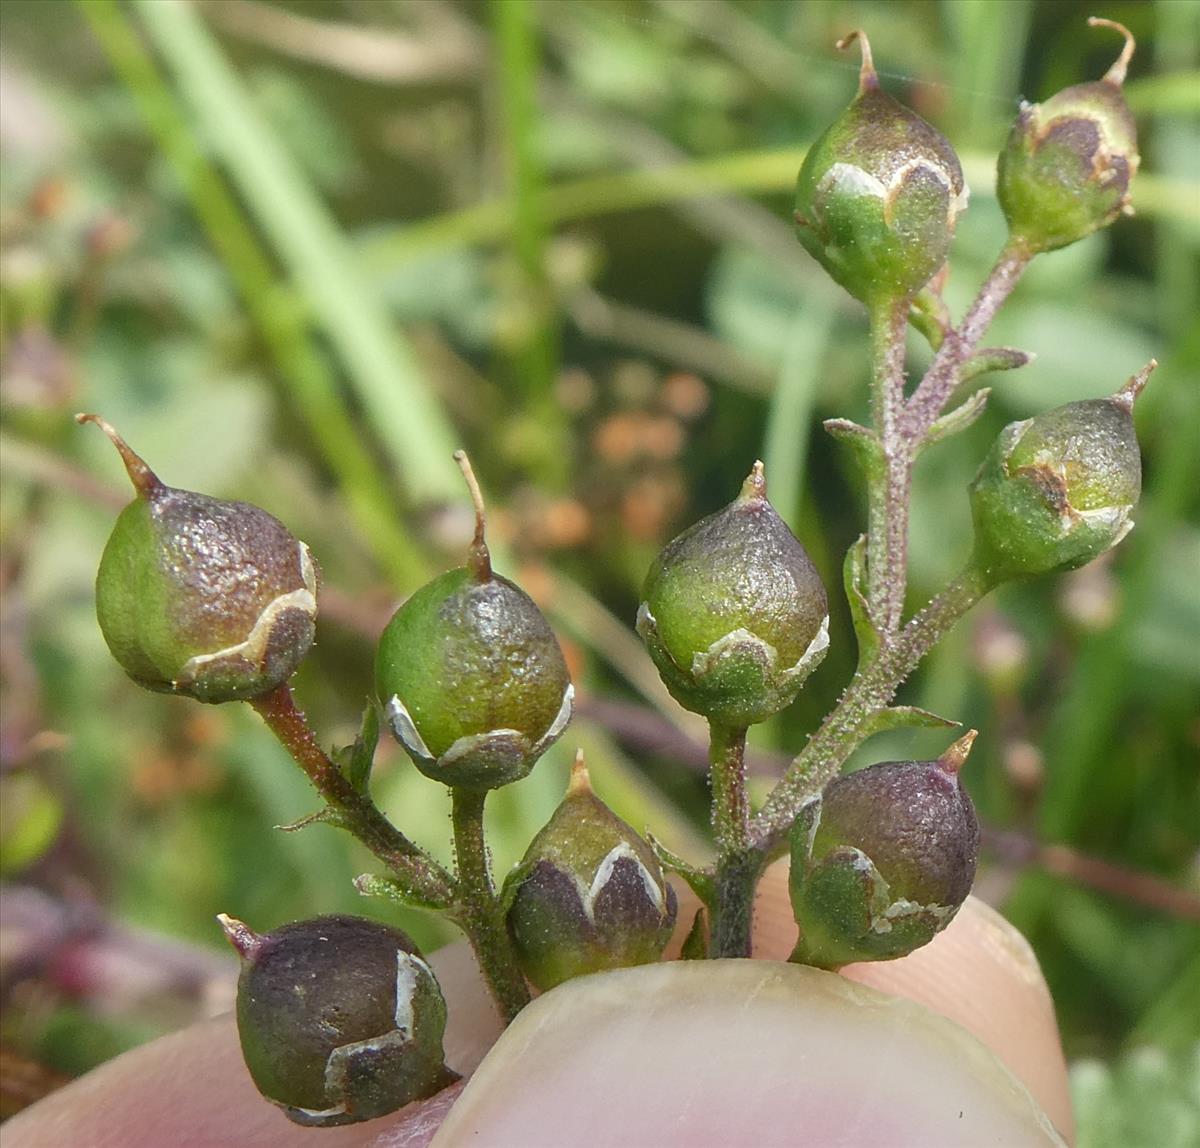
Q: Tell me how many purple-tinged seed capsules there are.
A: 9